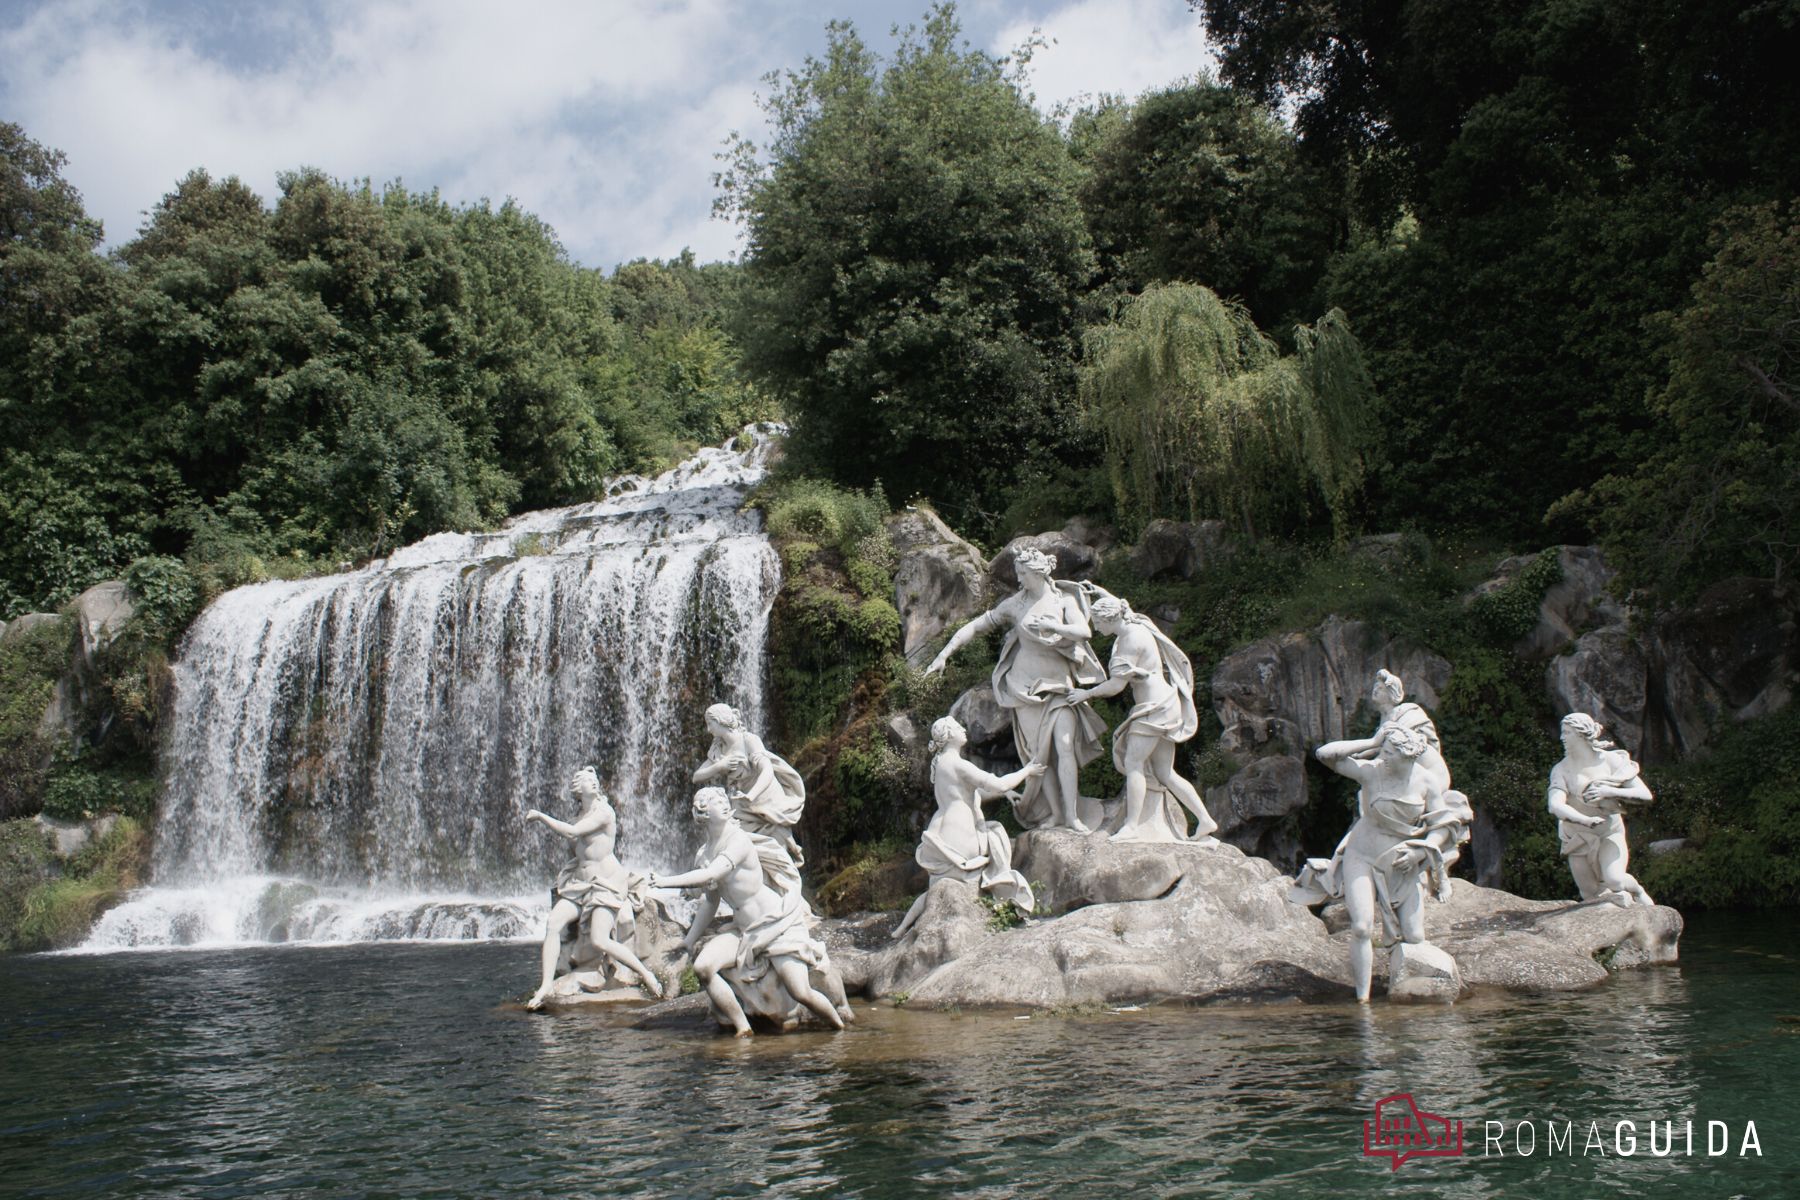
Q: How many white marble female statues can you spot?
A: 9